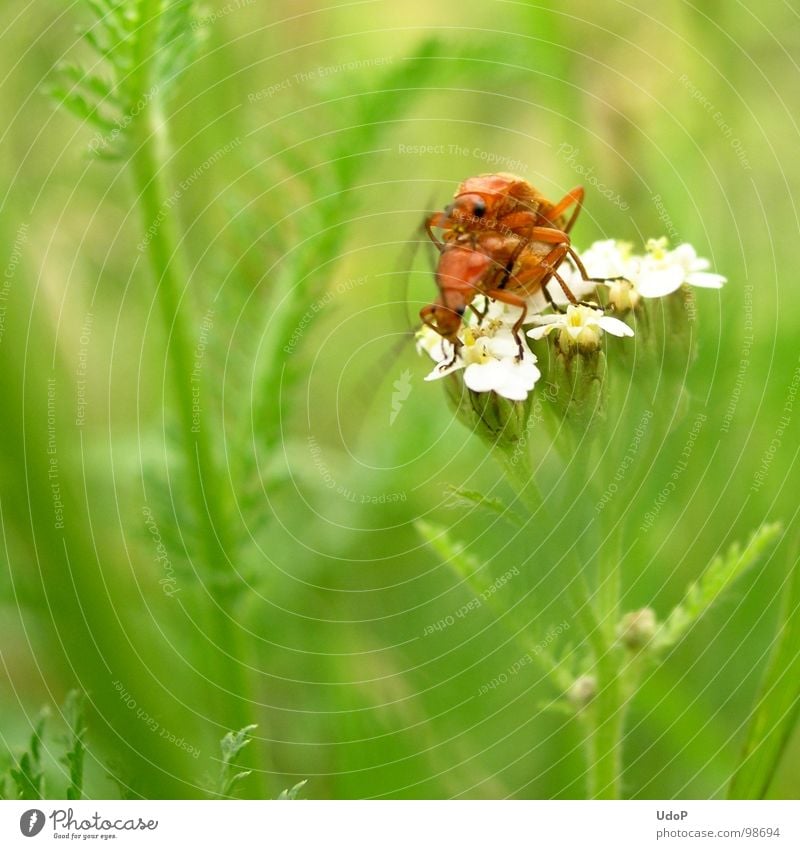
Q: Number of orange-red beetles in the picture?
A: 2